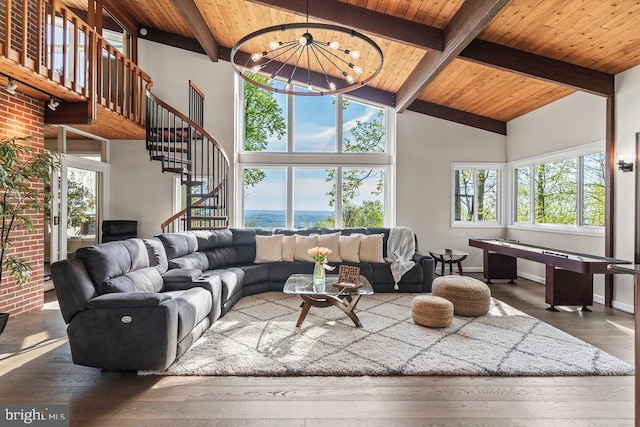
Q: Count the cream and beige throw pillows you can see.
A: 6